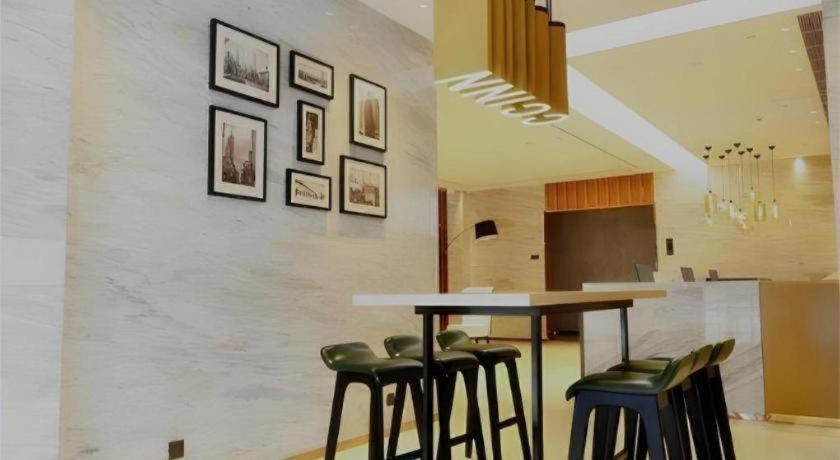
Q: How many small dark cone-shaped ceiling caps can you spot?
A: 9